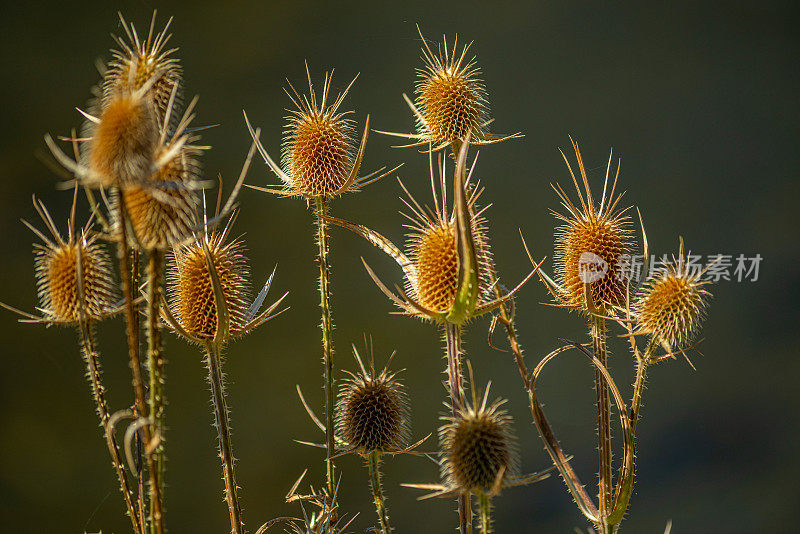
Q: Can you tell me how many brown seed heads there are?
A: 12